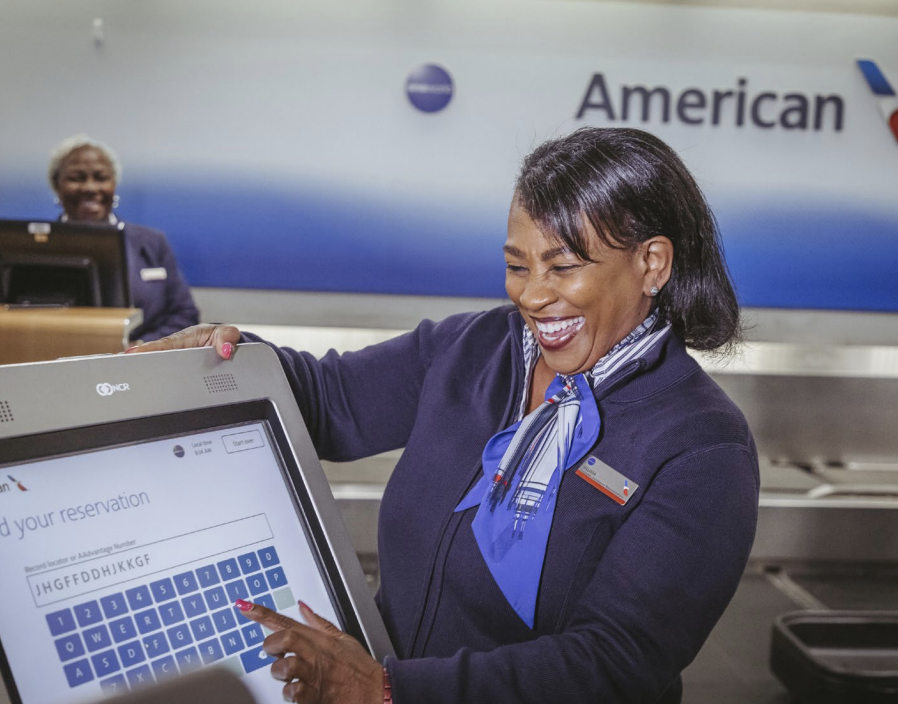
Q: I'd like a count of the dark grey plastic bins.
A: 1